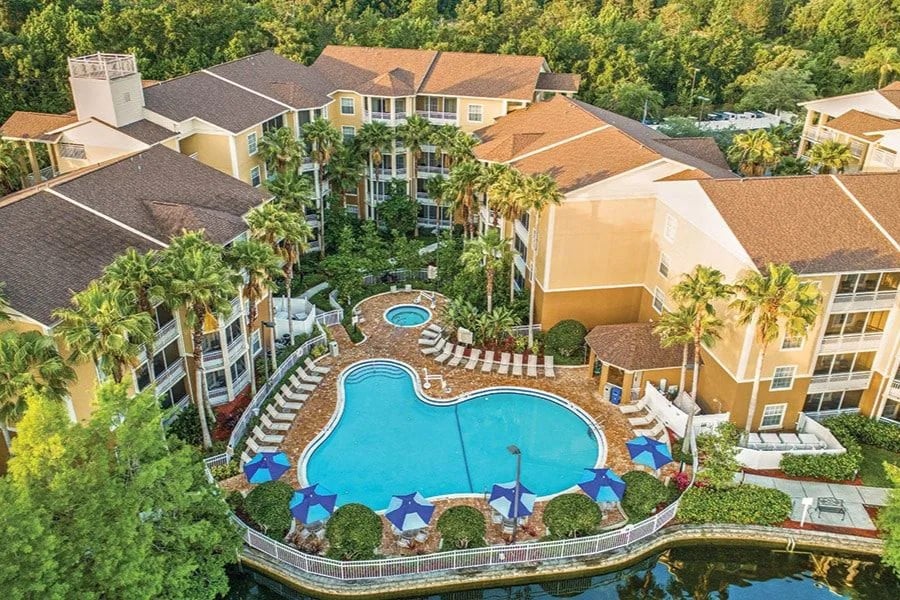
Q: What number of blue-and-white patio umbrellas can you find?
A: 6